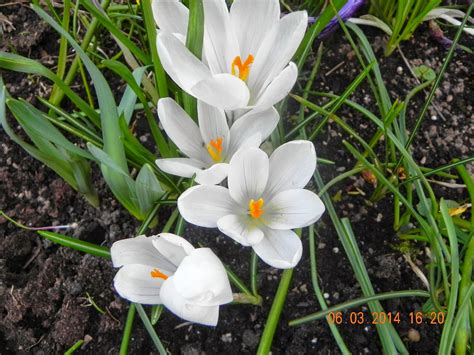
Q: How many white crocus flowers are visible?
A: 4